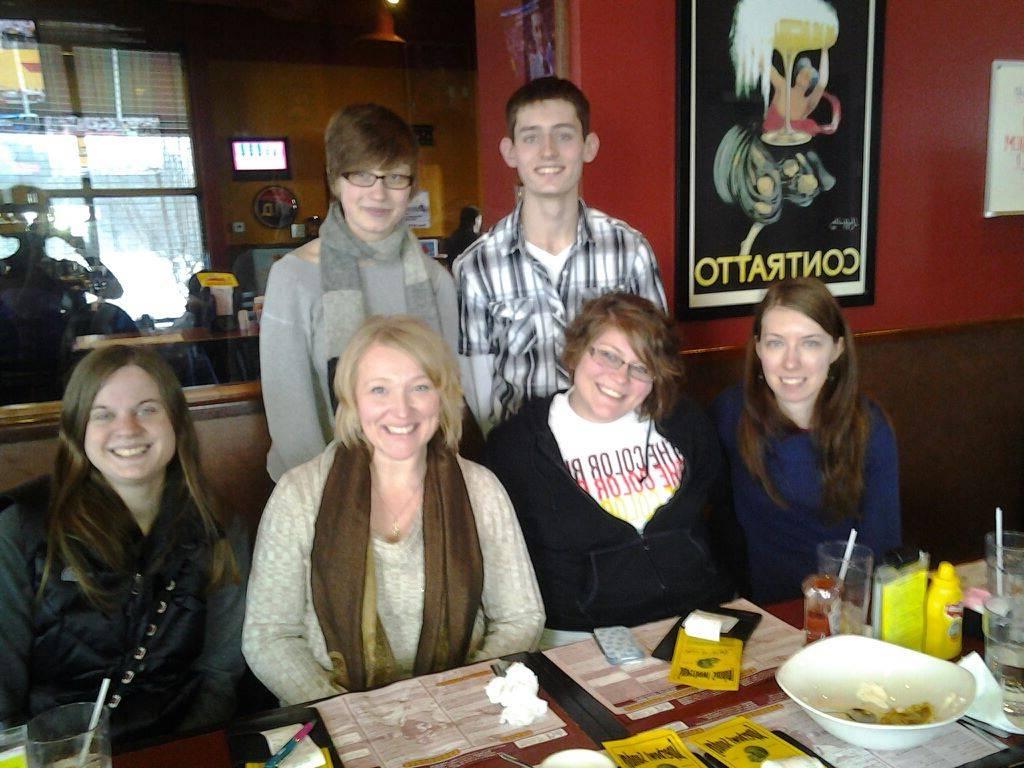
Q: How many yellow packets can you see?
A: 3